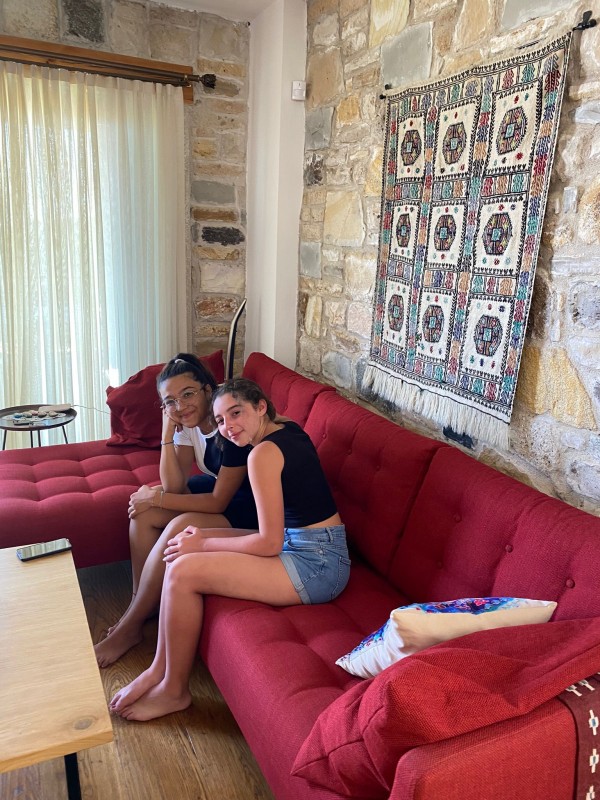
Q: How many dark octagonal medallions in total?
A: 9